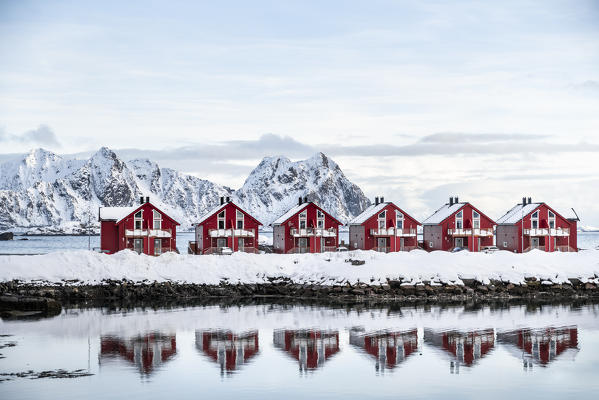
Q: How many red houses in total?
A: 6